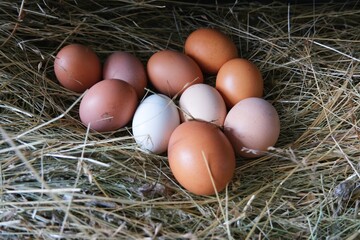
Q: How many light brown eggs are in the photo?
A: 2